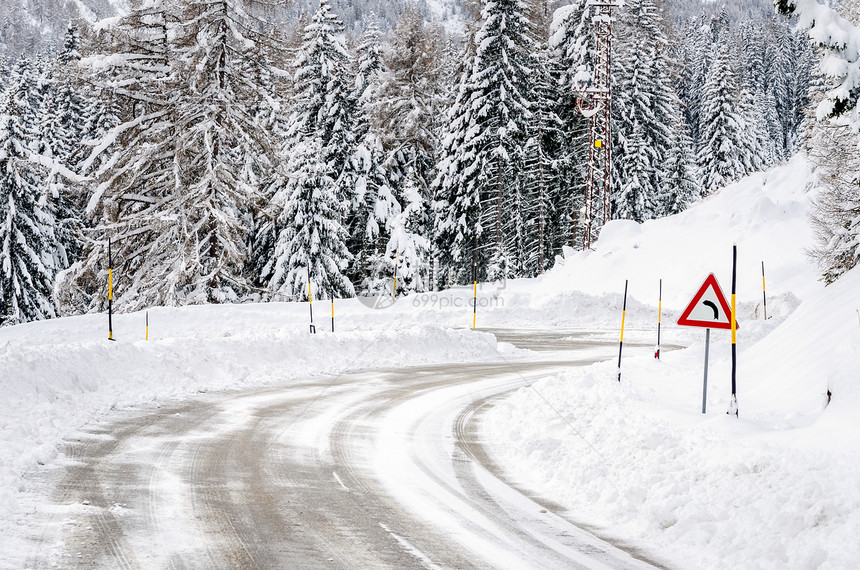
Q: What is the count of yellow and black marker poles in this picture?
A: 10